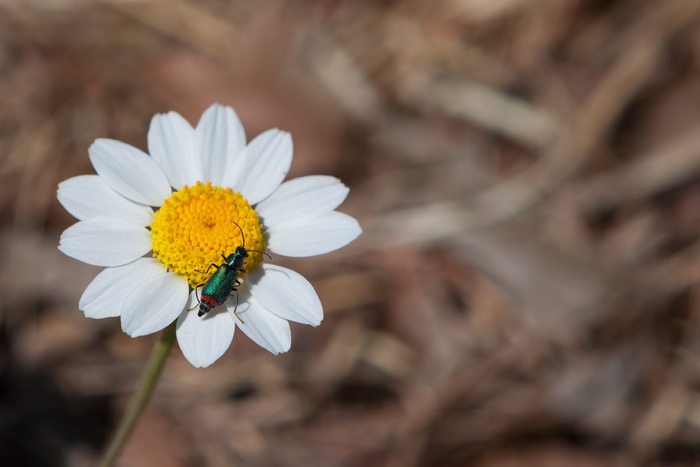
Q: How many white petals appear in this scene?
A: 13